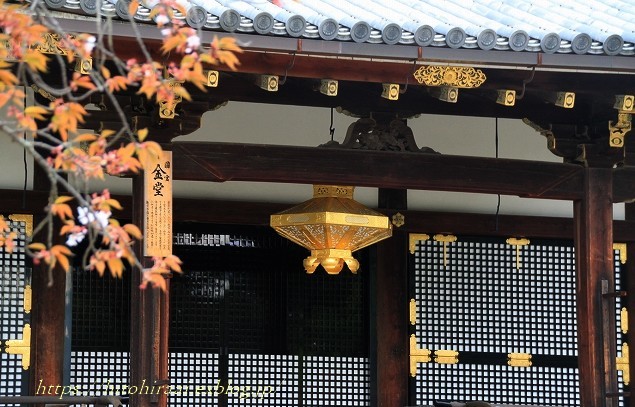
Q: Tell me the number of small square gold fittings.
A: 9